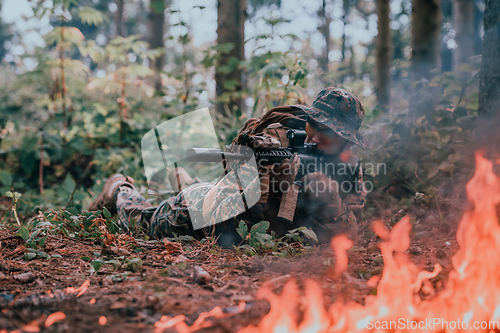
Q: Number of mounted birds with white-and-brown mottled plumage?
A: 0